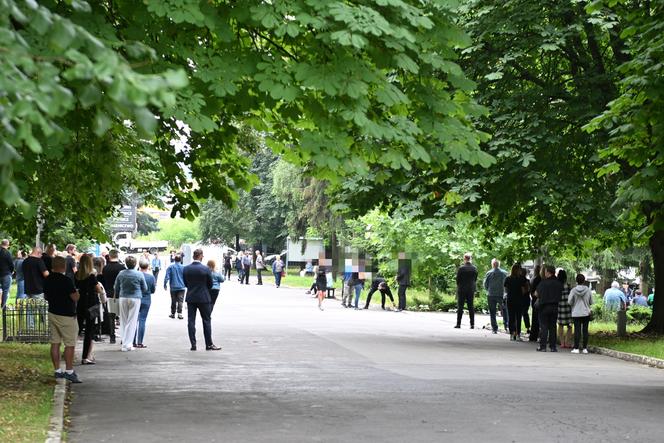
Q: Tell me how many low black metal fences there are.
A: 1